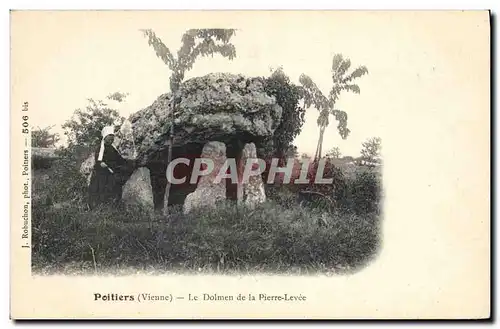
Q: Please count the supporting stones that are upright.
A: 3